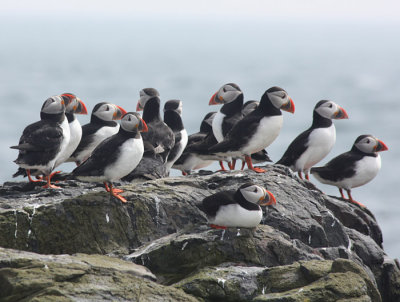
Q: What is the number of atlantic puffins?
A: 13